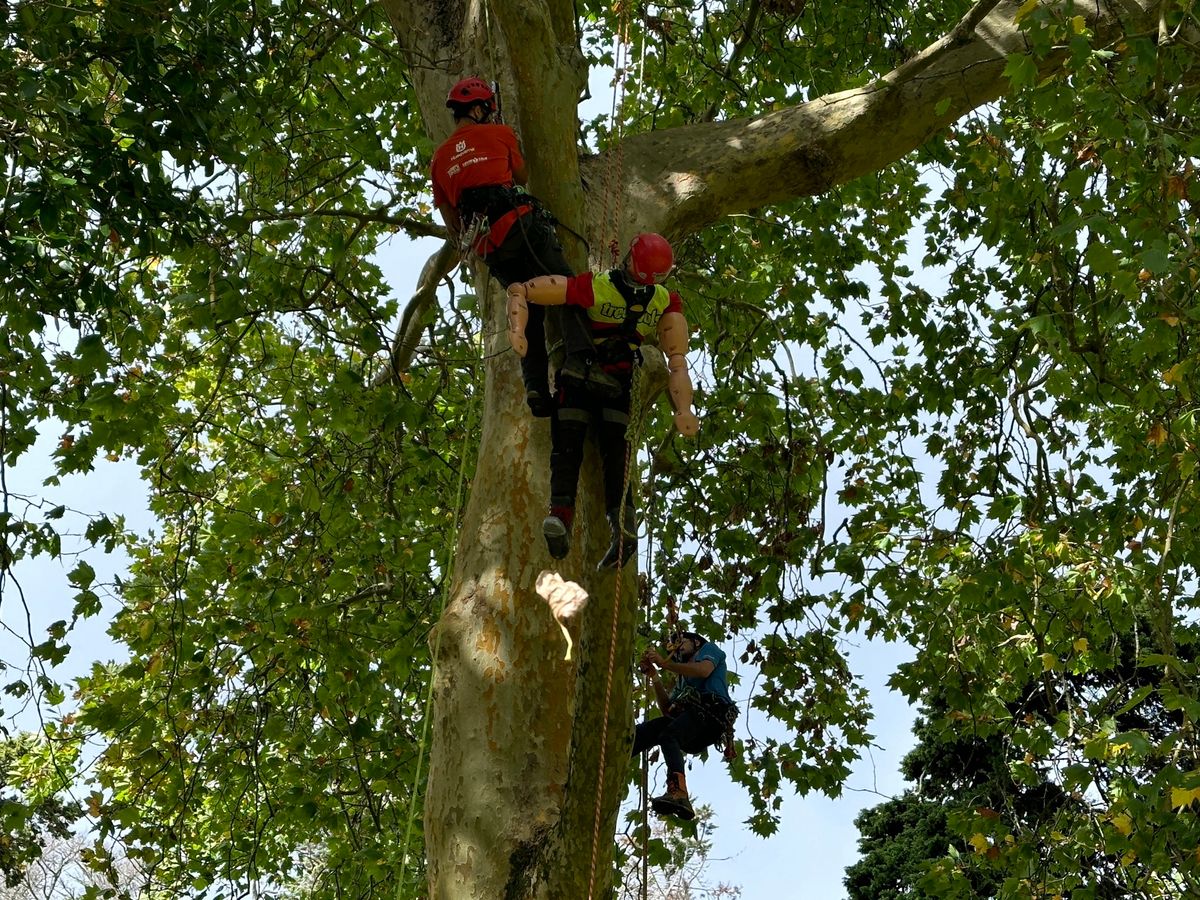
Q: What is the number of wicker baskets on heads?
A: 0